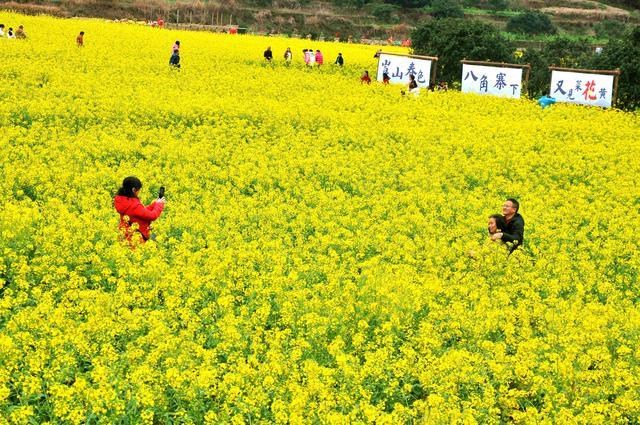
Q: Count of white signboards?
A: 3